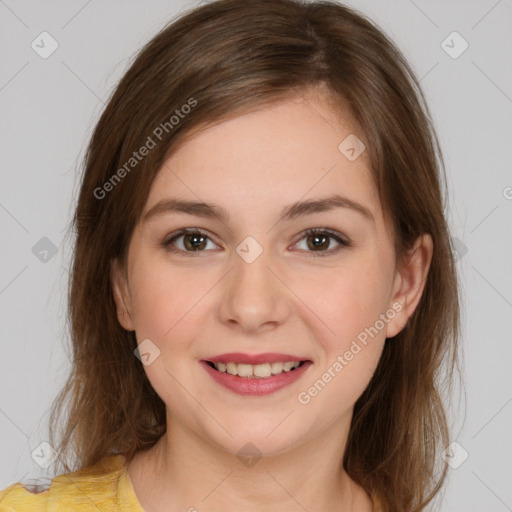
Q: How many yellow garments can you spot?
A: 1